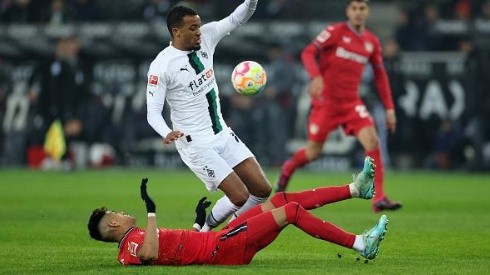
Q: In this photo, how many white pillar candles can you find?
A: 0